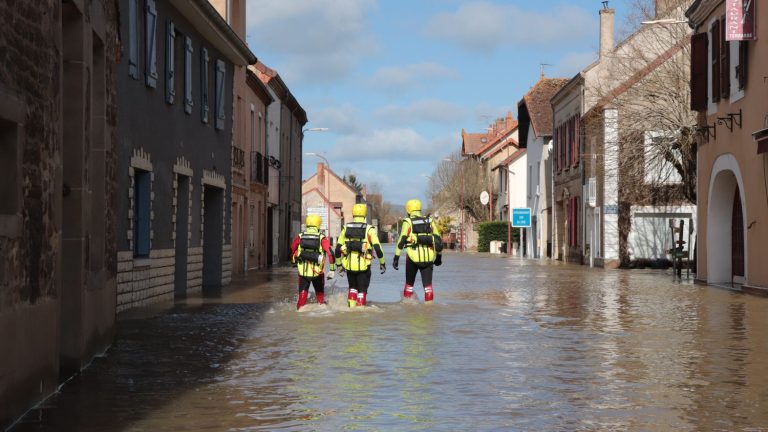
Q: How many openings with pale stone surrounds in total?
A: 3